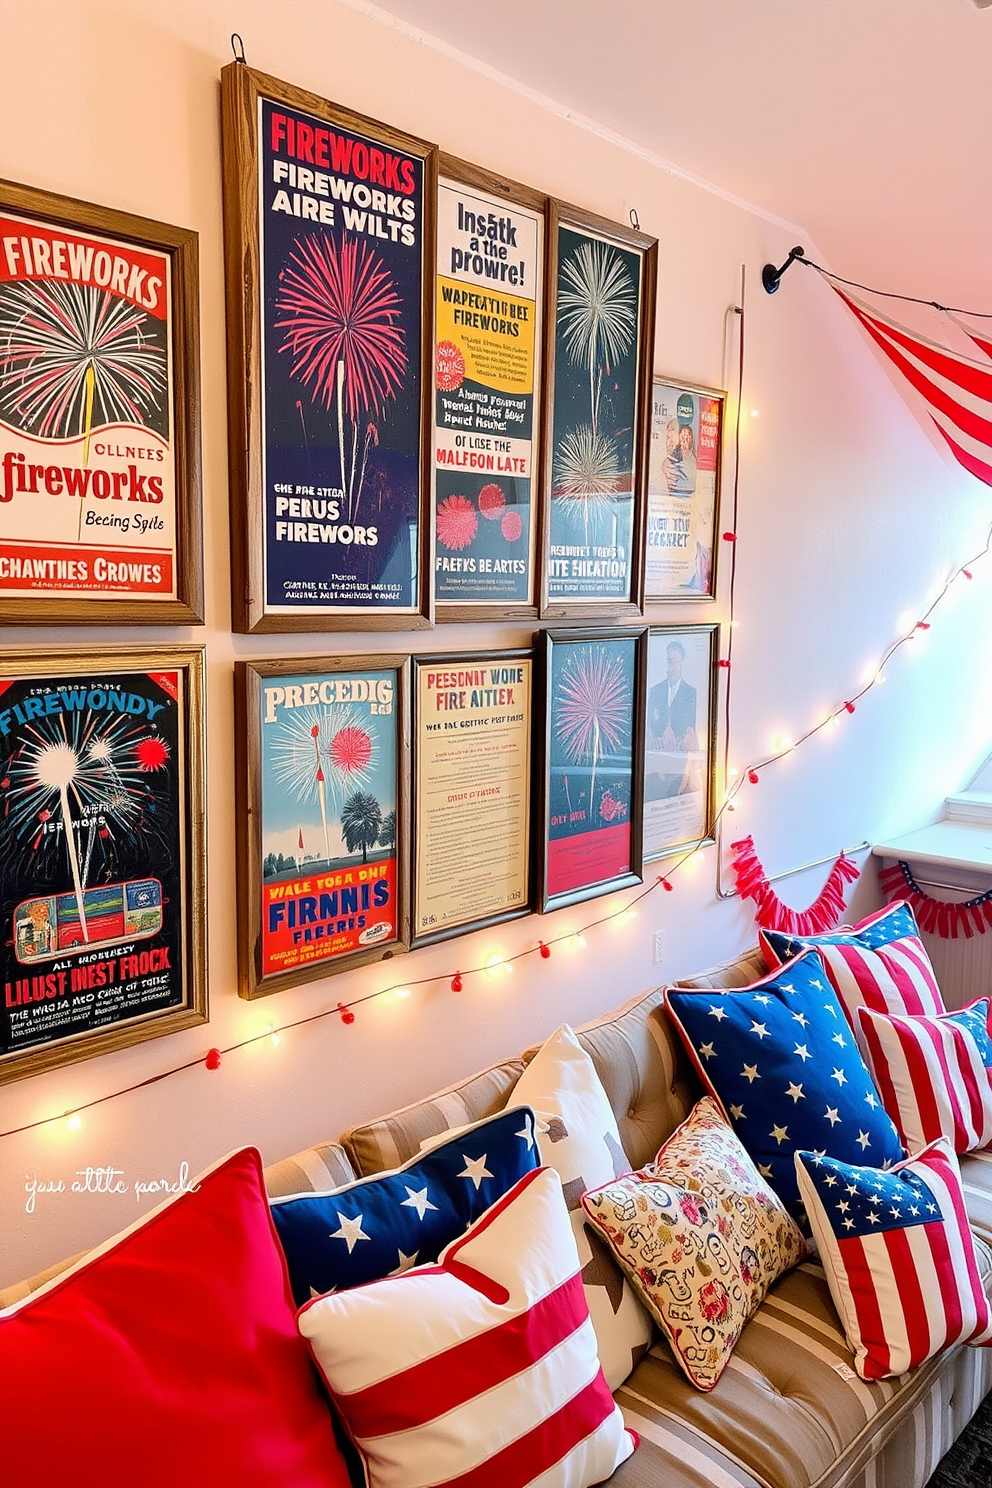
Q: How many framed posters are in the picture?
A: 10